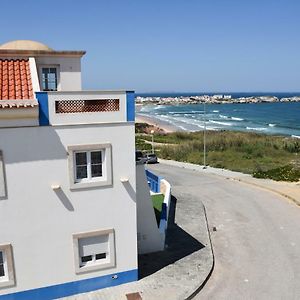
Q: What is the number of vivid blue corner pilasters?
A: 2